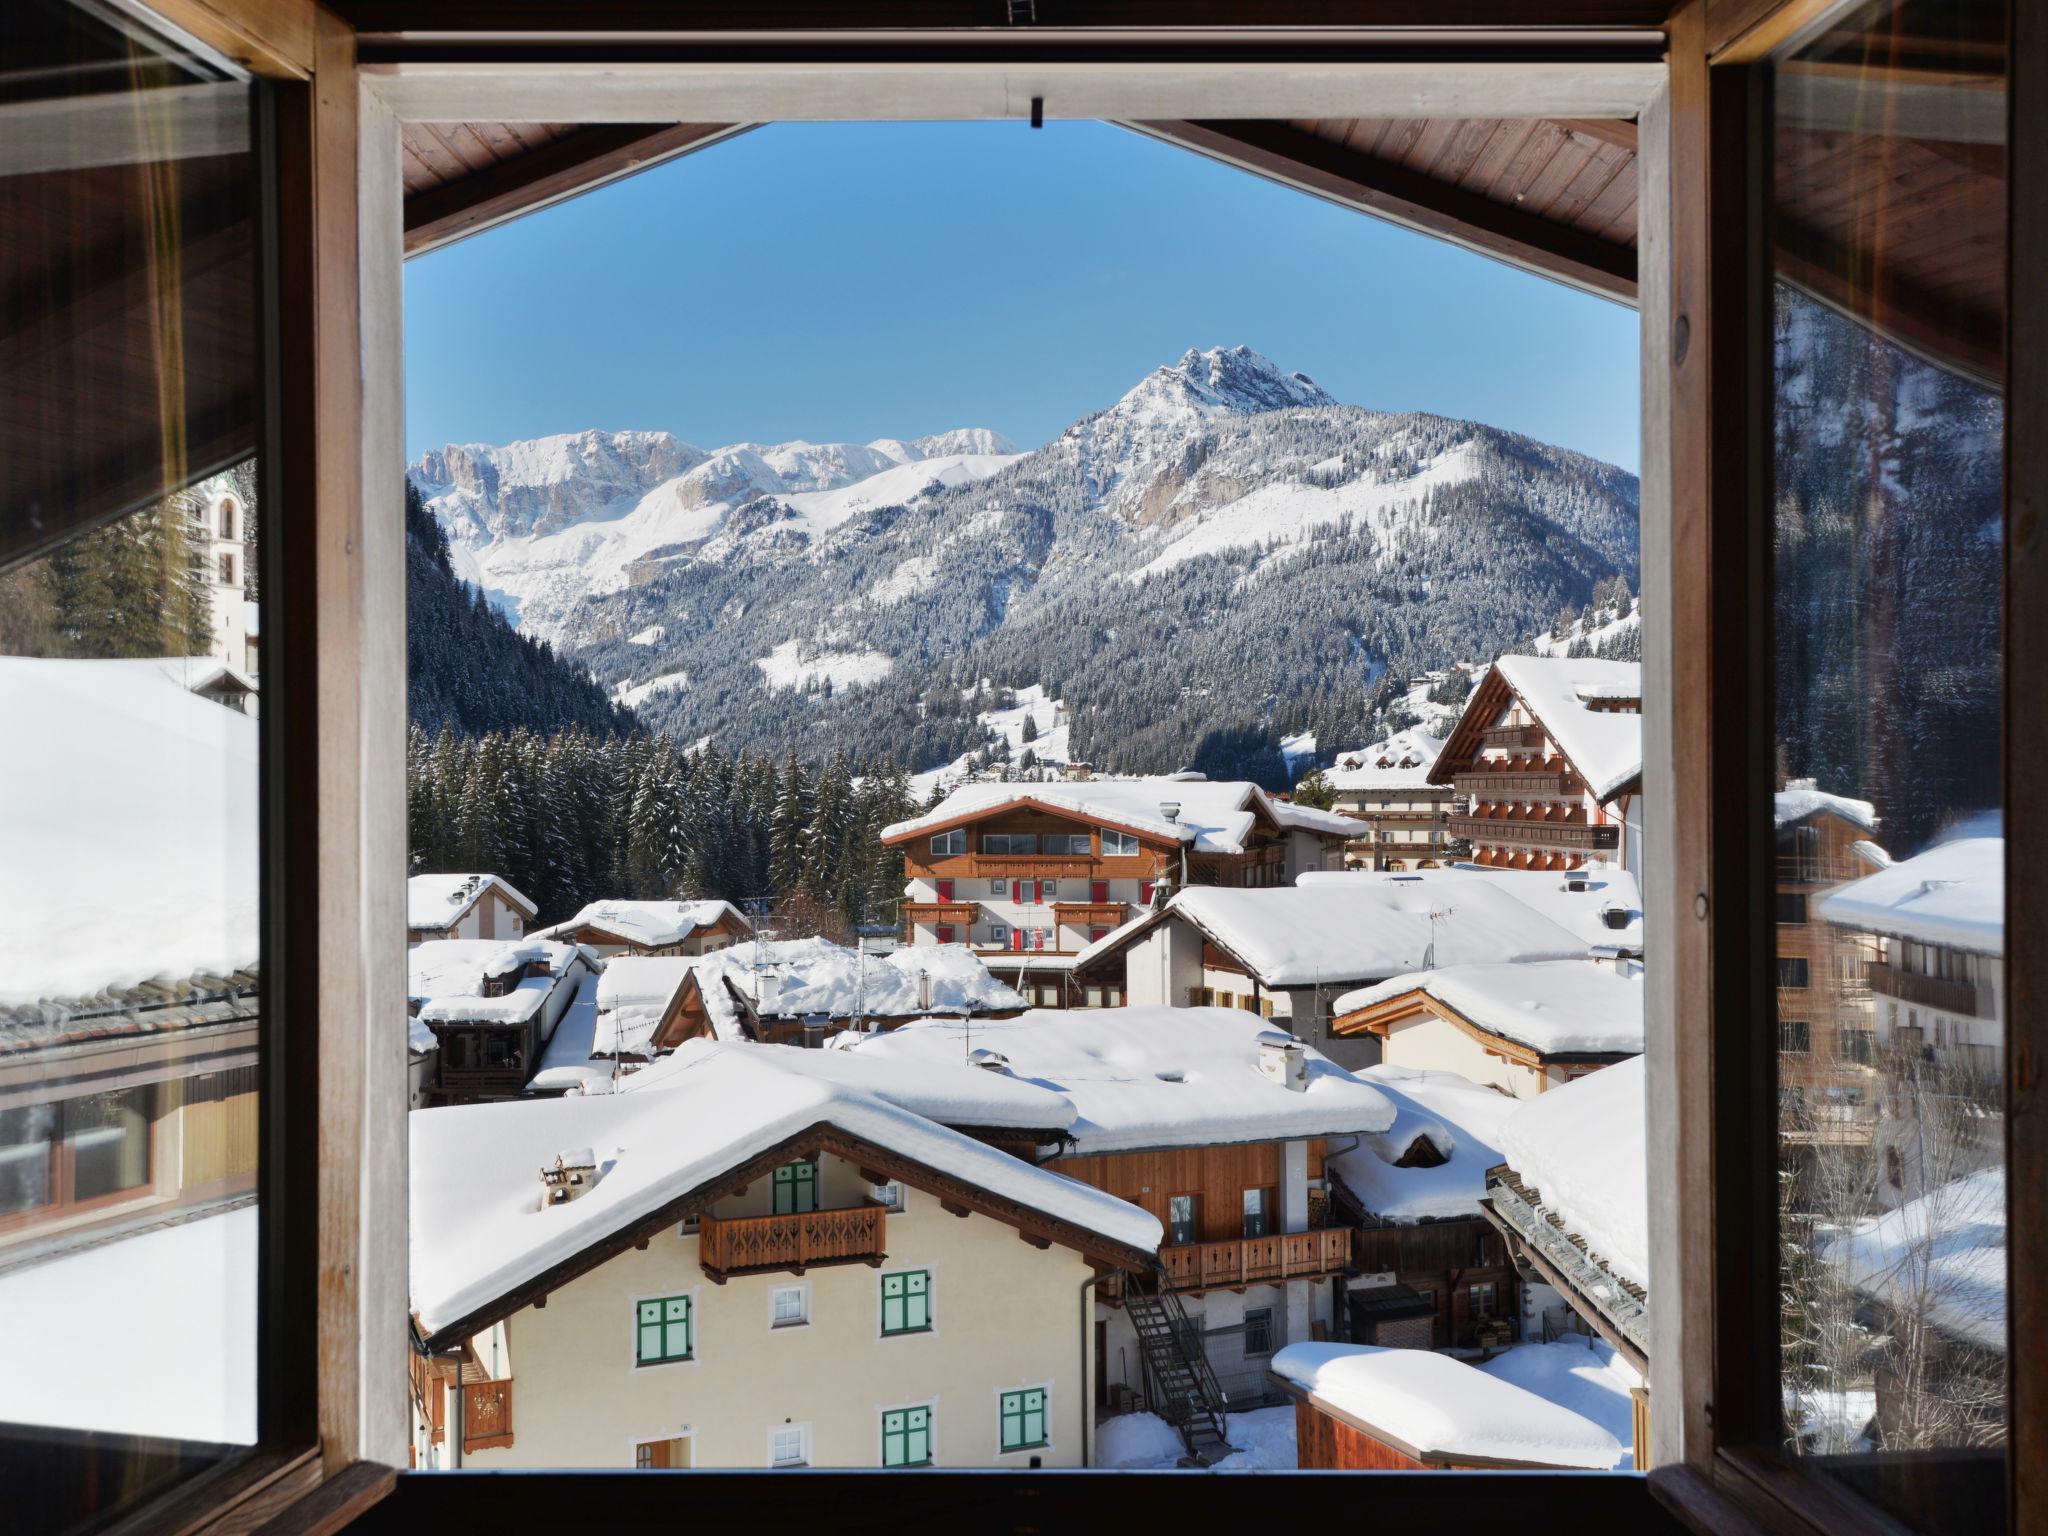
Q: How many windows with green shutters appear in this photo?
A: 5